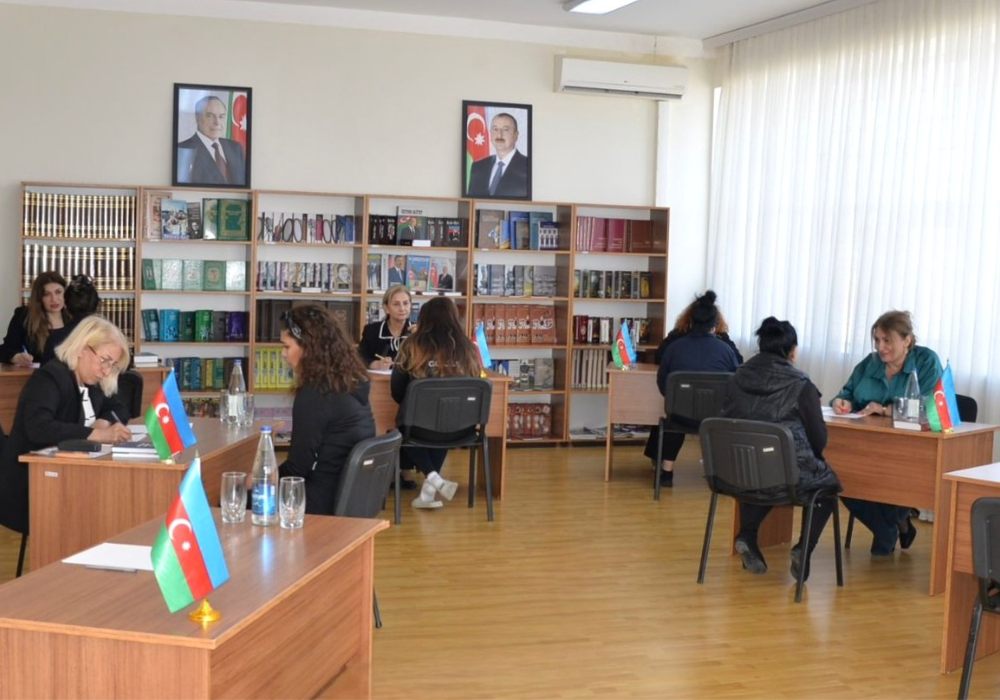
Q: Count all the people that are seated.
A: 10